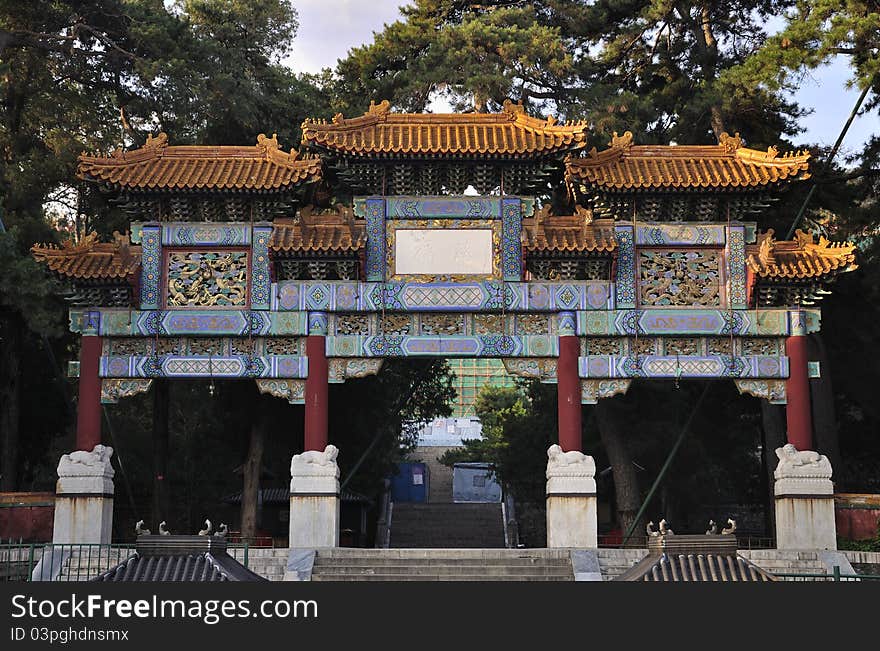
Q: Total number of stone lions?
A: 4